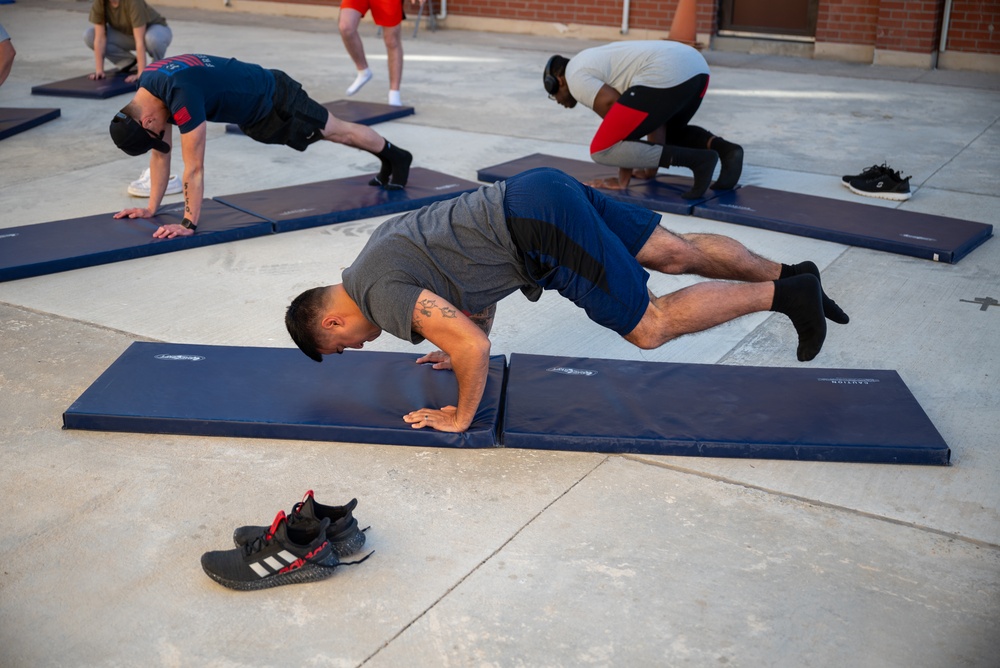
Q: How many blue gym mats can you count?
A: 9